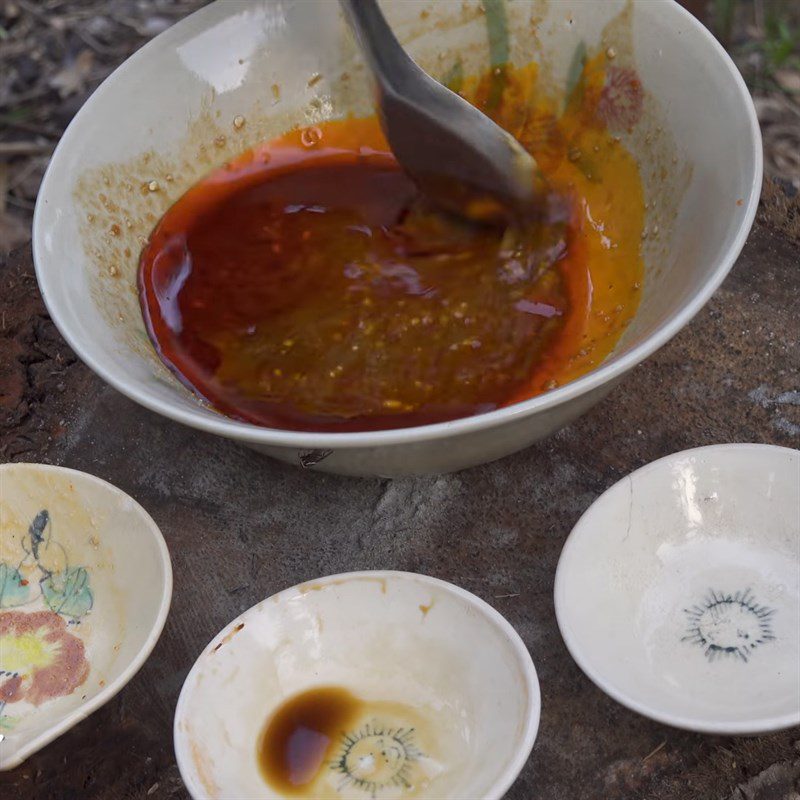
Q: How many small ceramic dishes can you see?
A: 3